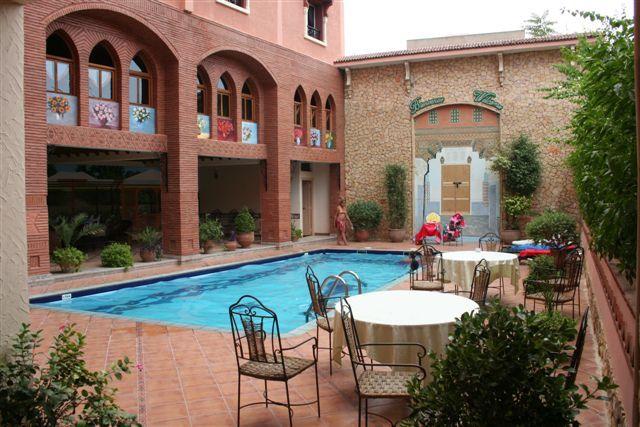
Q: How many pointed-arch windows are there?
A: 9